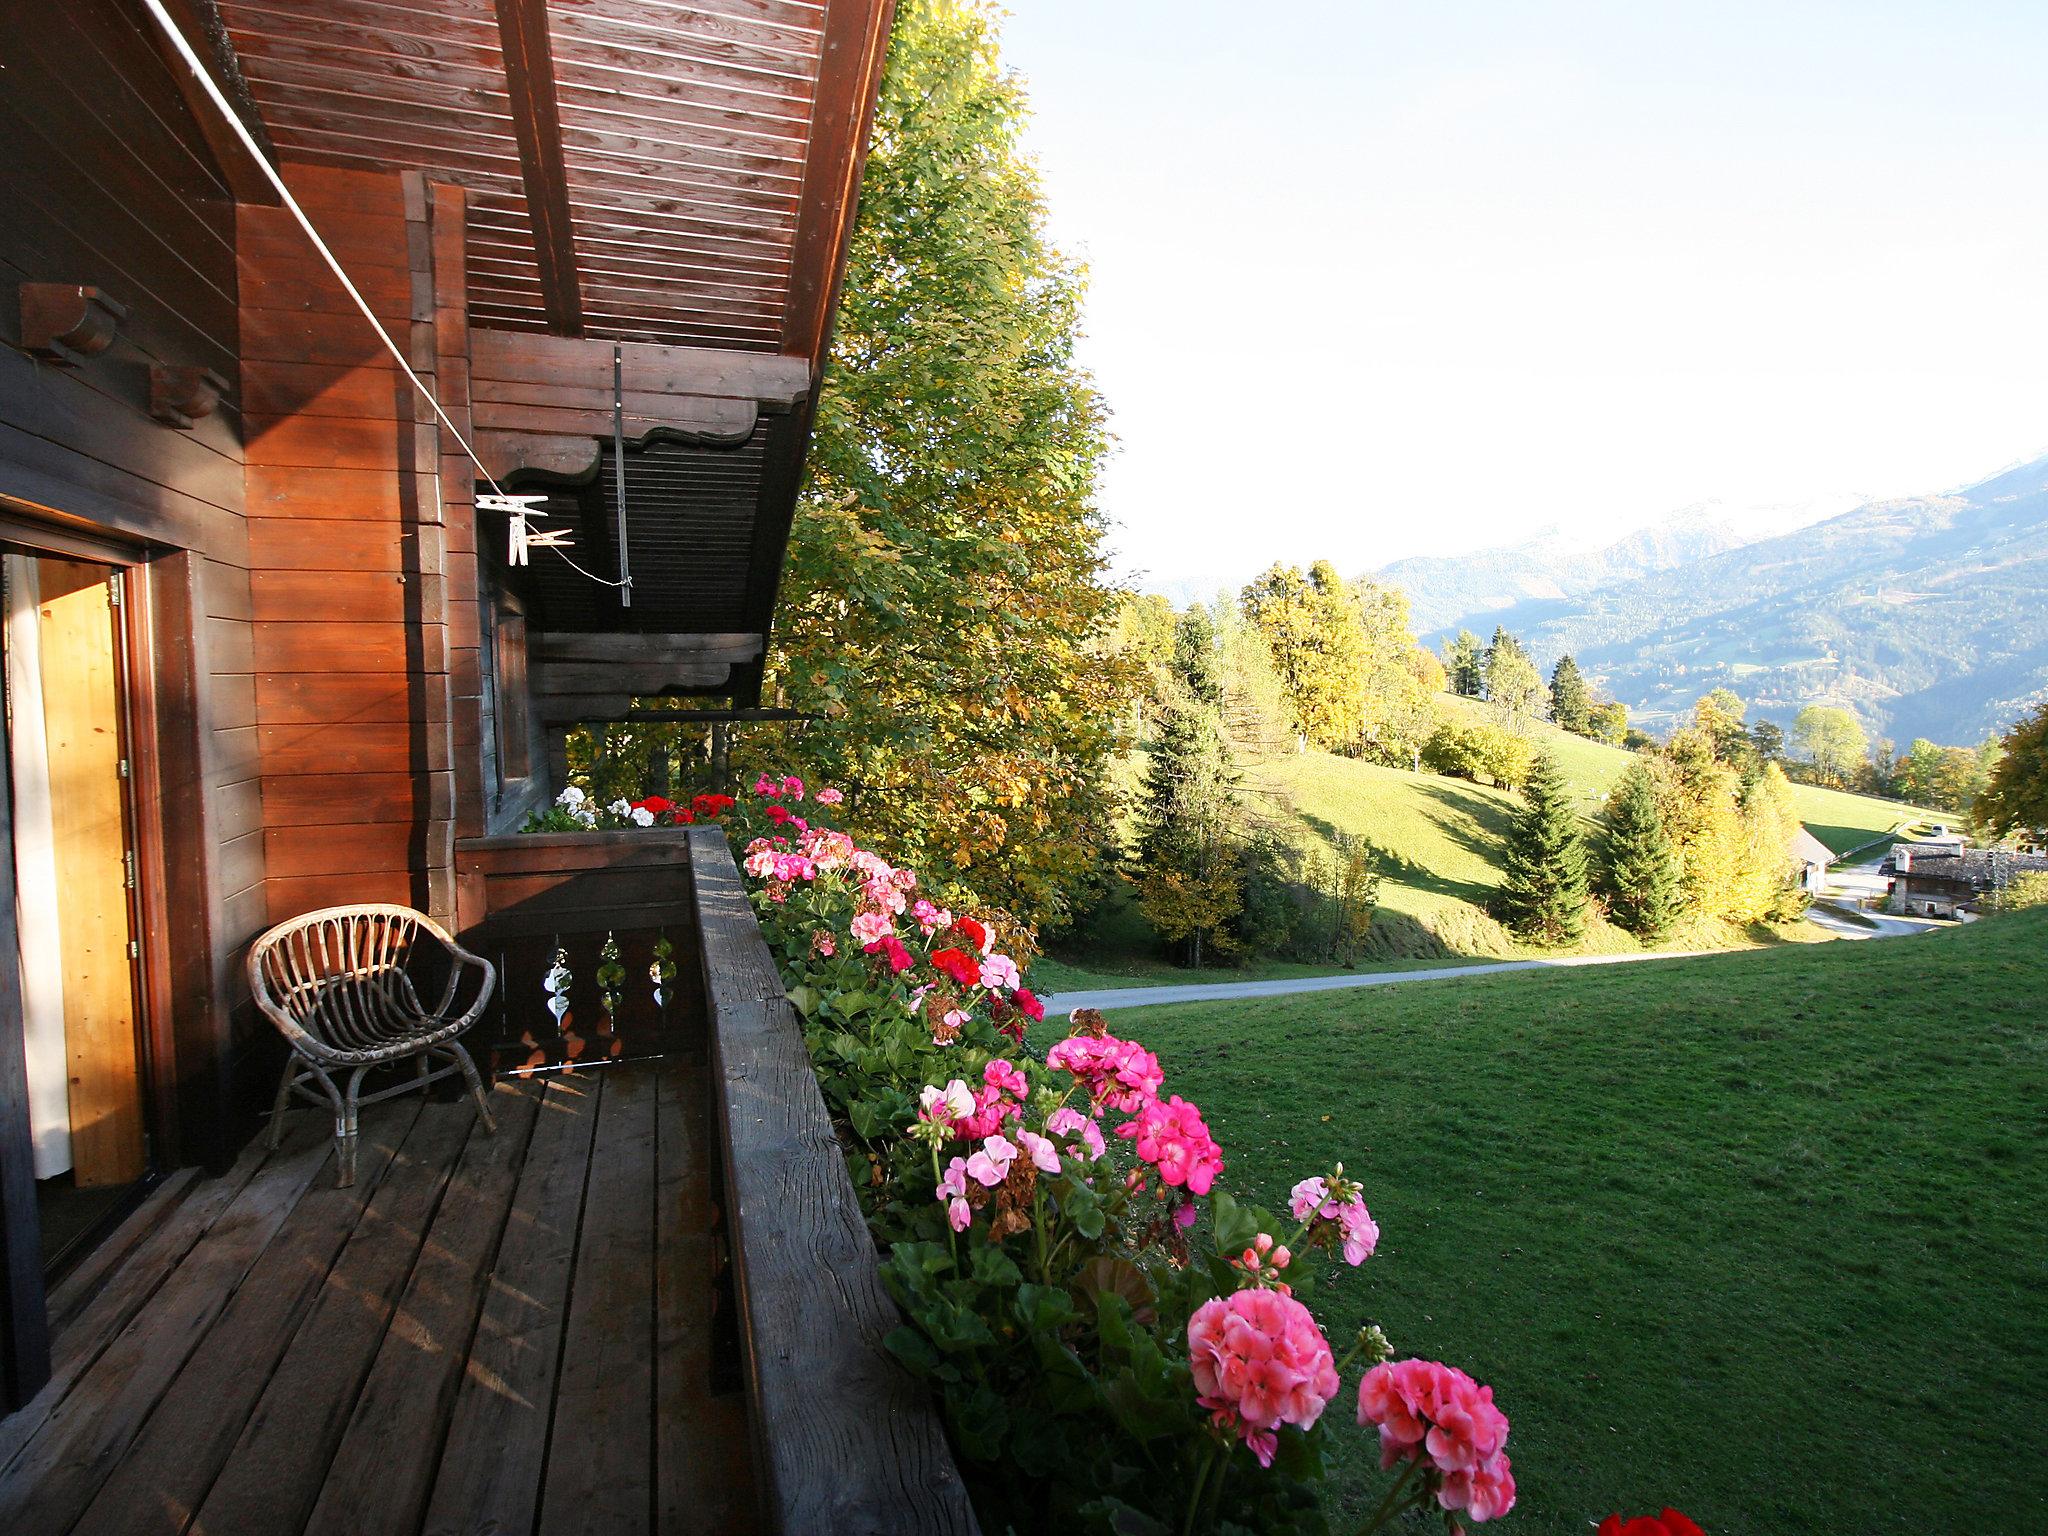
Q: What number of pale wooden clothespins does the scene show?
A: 3